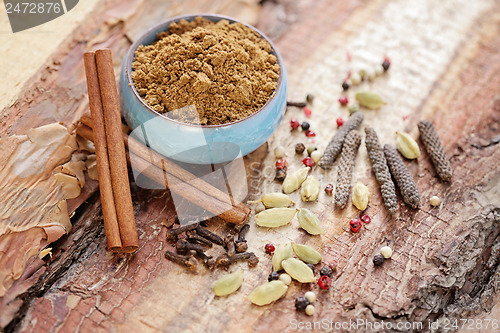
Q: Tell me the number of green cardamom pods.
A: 13